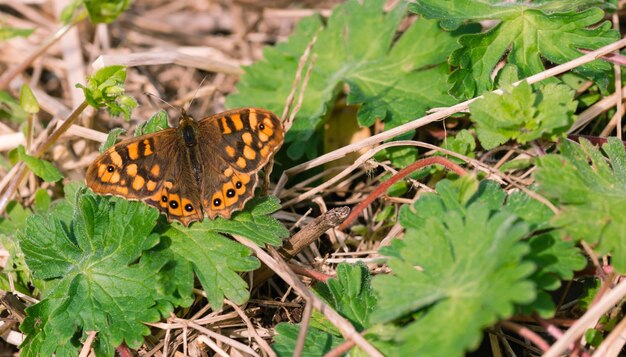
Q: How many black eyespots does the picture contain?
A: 8